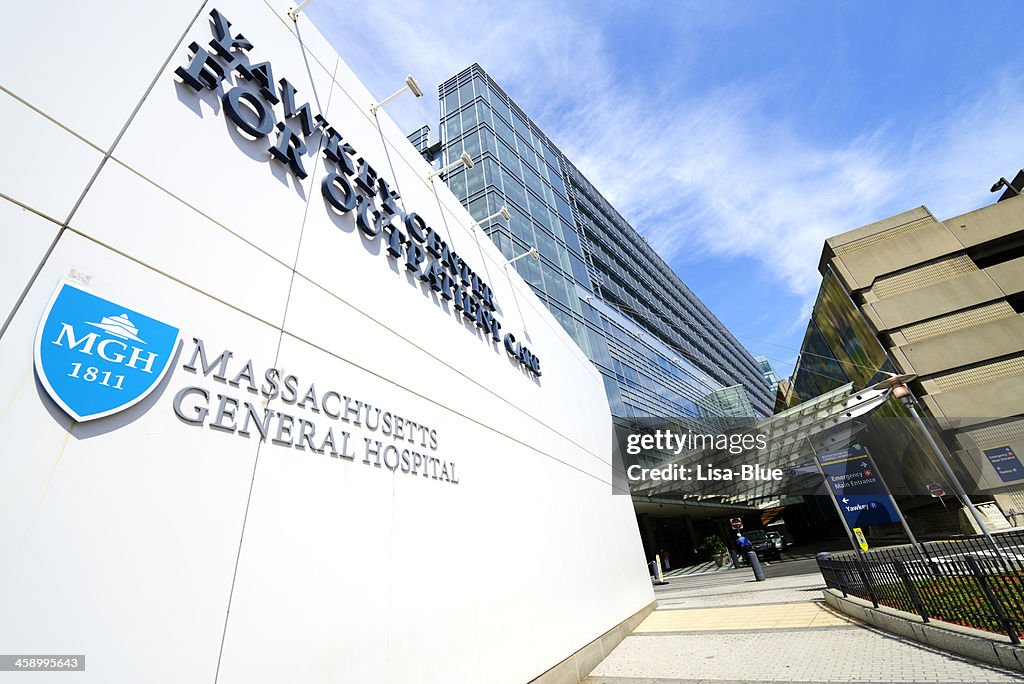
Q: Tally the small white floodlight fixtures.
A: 5